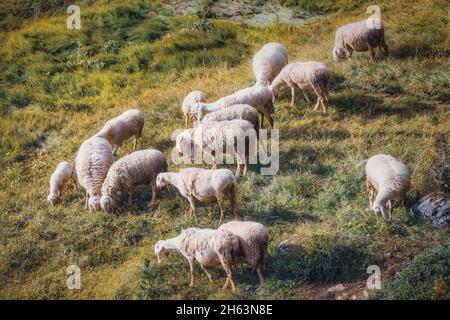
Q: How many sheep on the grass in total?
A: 15